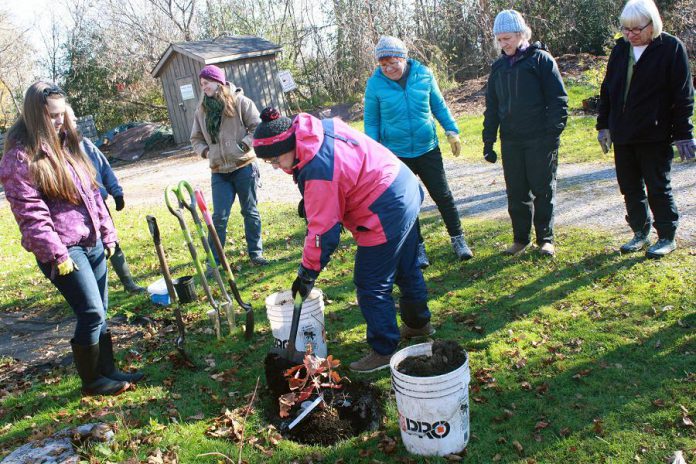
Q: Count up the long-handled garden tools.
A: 5